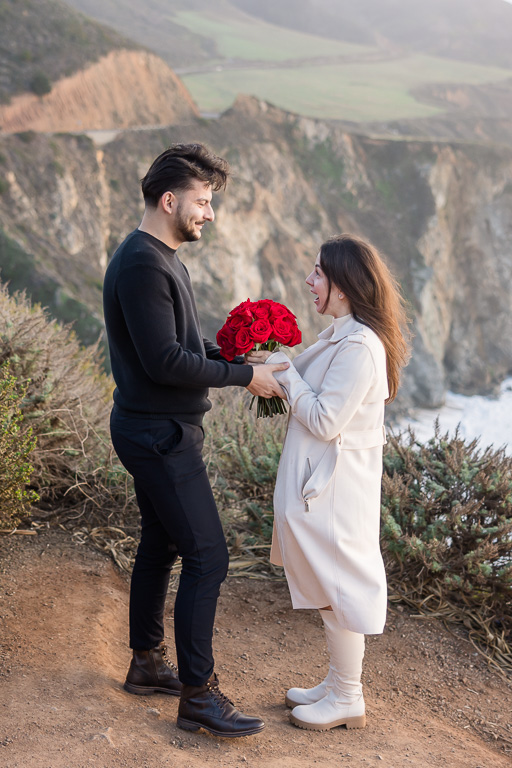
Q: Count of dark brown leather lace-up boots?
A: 2